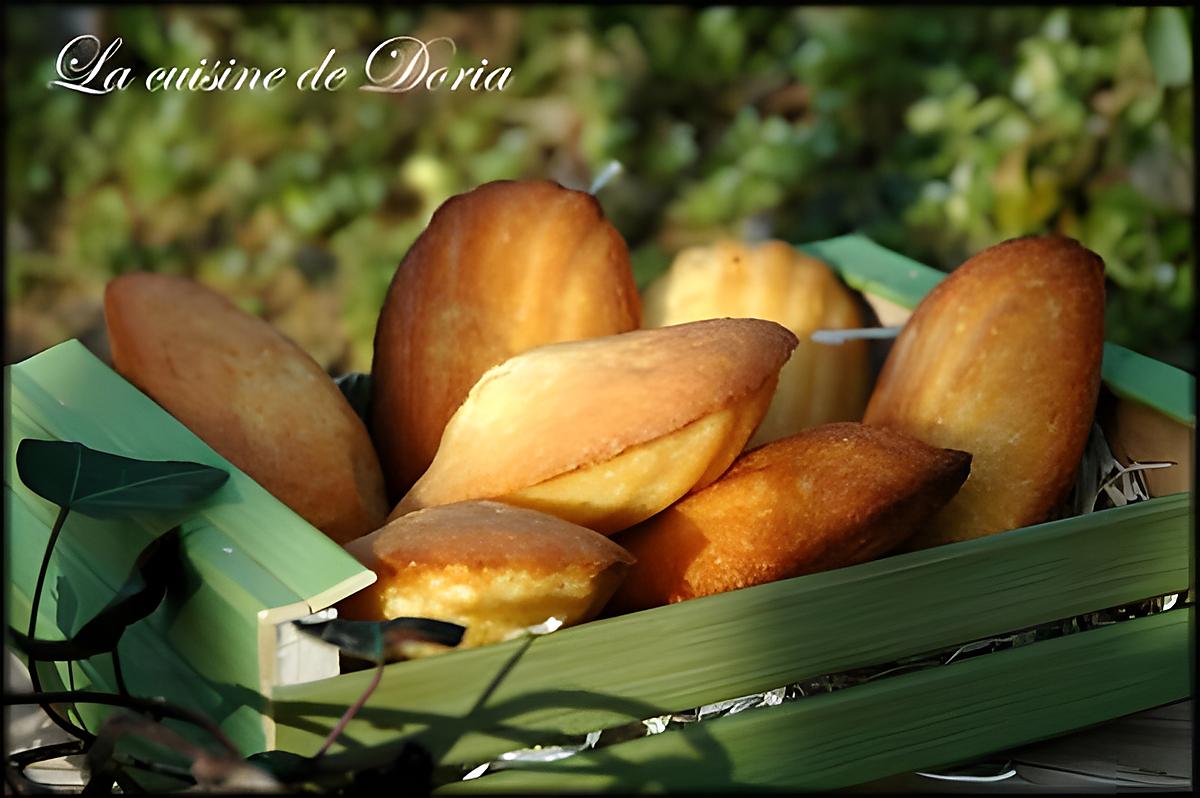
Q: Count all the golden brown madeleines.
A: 7